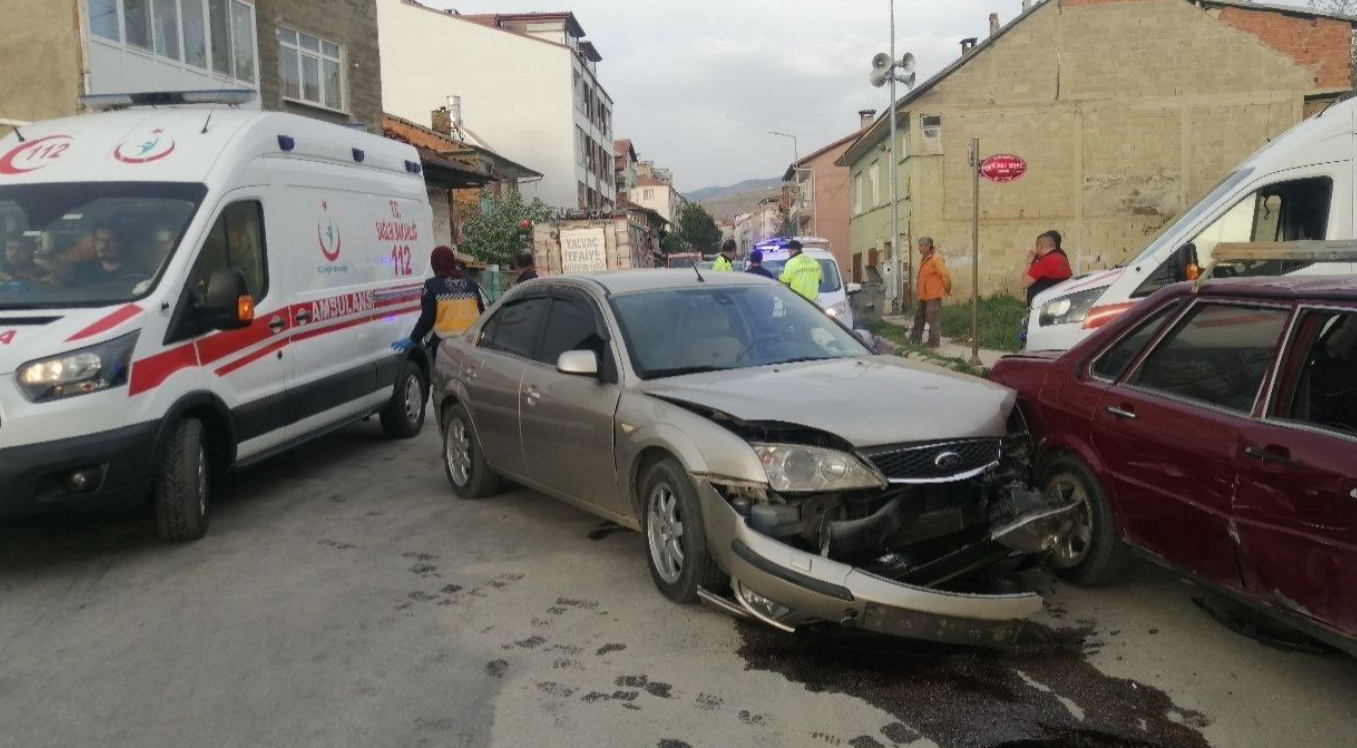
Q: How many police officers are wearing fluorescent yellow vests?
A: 2